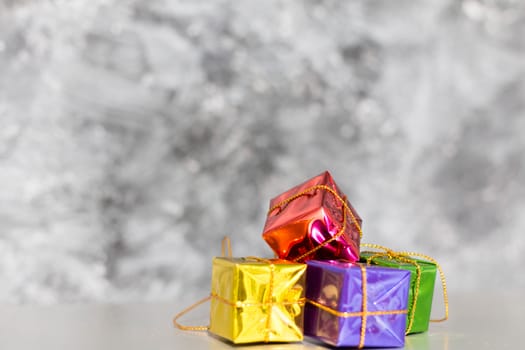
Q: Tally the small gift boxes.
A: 4